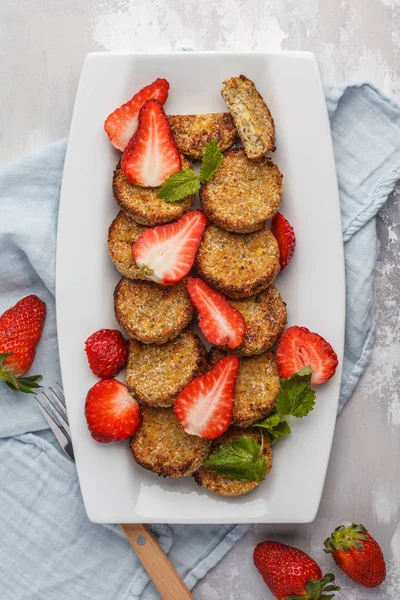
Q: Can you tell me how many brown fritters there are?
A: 12